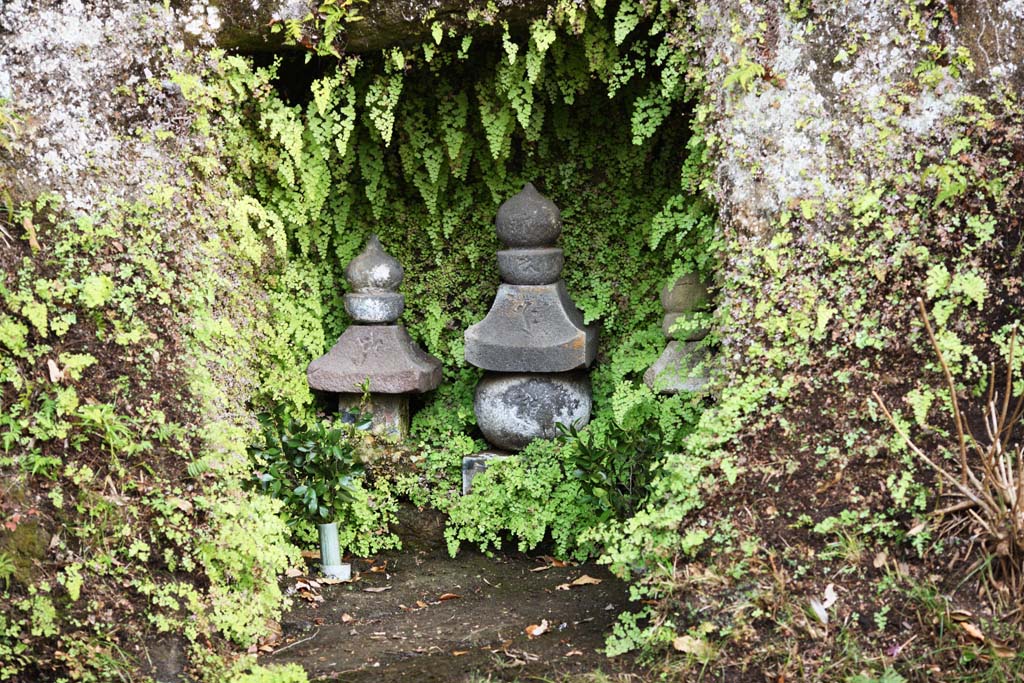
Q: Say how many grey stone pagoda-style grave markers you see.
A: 3